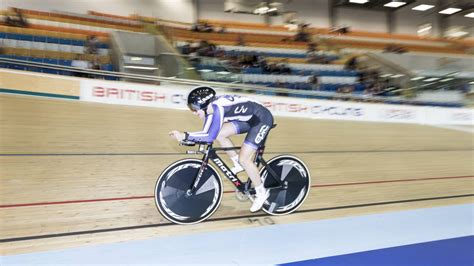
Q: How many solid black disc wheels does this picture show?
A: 2